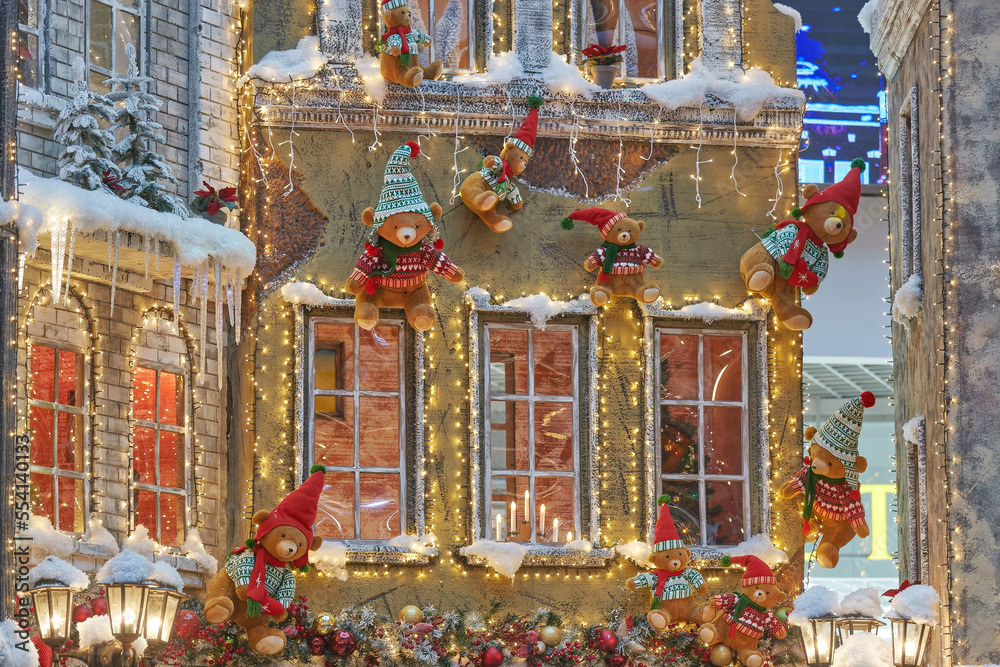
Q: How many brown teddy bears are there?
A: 9